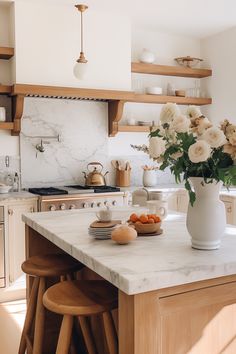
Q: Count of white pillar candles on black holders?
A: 0